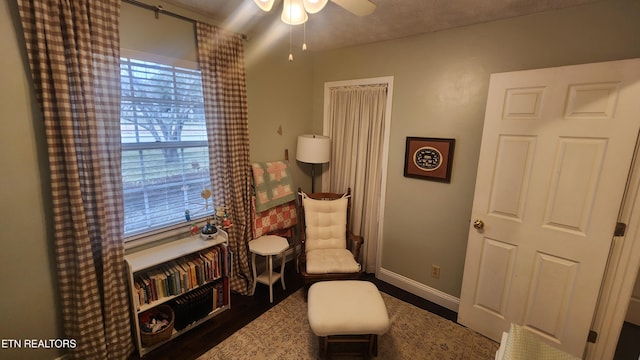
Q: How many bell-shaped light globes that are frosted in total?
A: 3